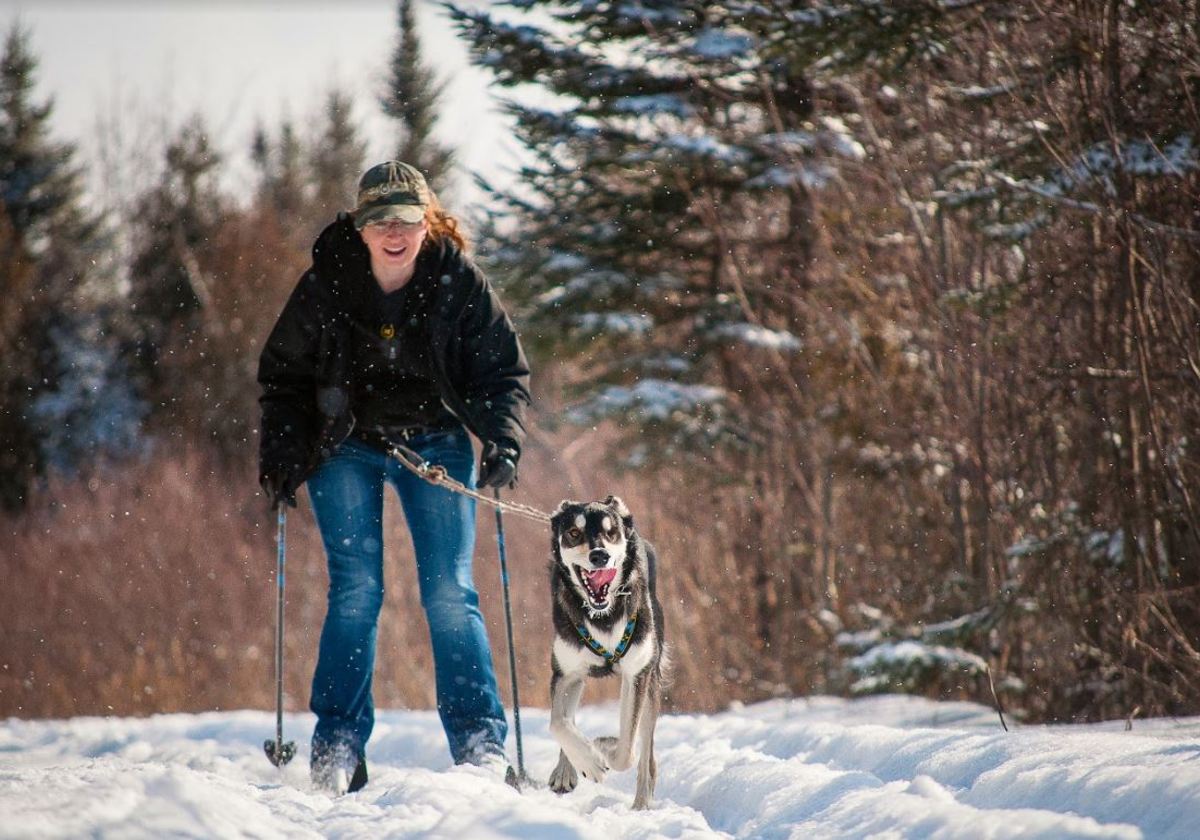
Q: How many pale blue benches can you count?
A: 0